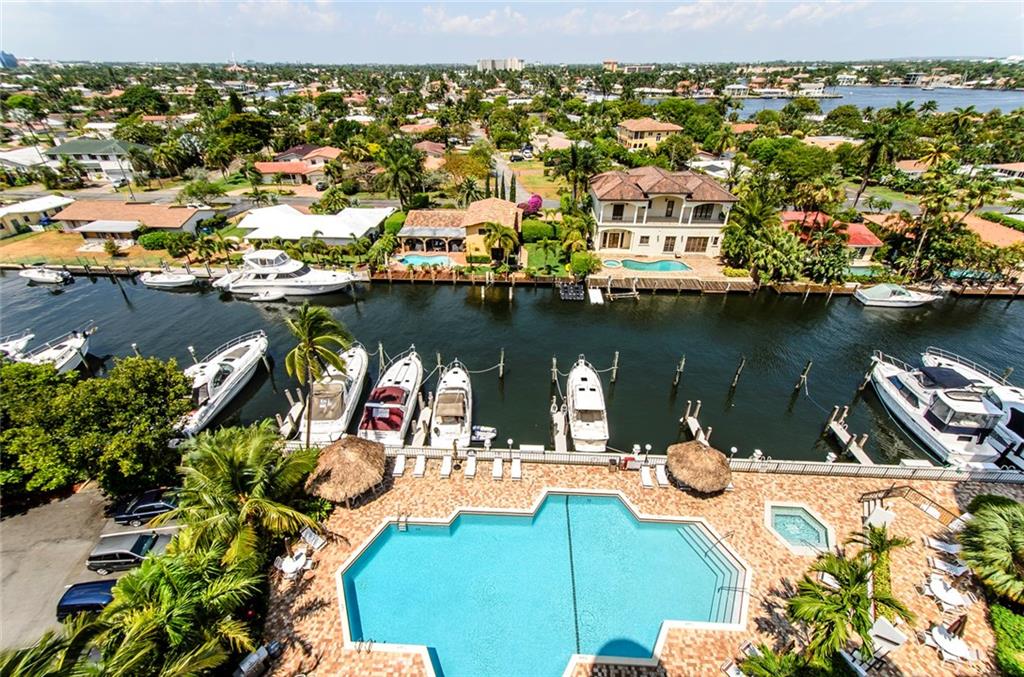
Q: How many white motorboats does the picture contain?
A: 13